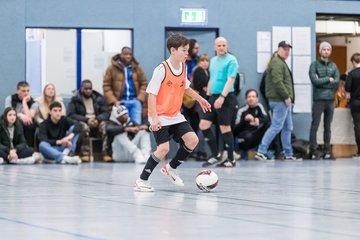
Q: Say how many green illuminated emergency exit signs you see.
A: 1